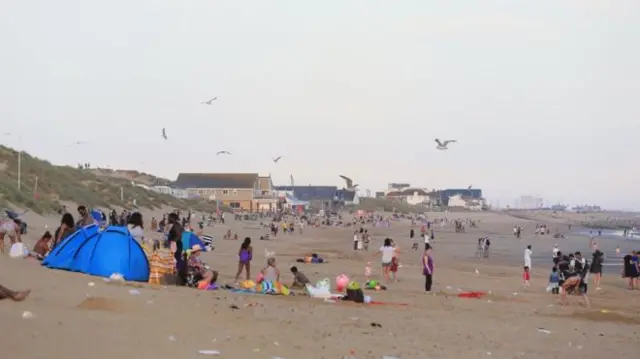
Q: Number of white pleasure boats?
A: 0